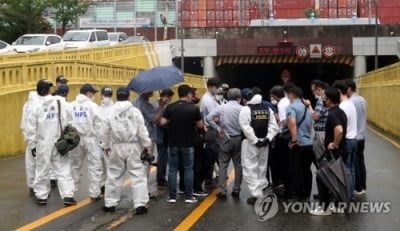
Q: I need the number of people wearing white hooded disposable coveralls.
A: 7